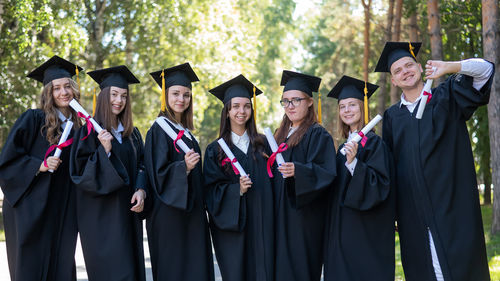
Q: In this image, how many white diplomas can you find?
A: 7